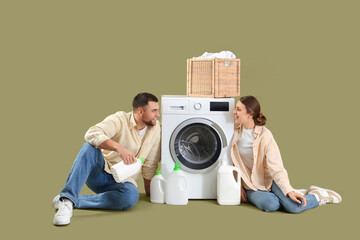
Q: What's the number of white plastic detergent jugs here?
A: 4